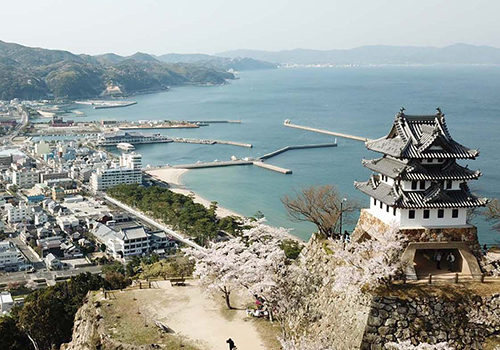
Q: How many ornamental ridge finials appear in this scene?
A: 2